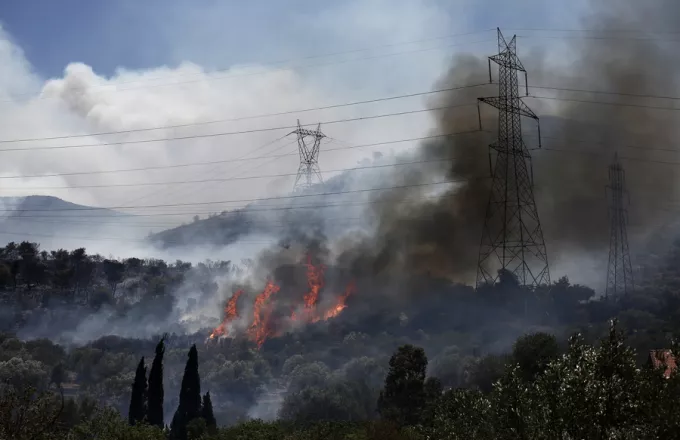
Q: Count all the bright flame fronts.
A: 4